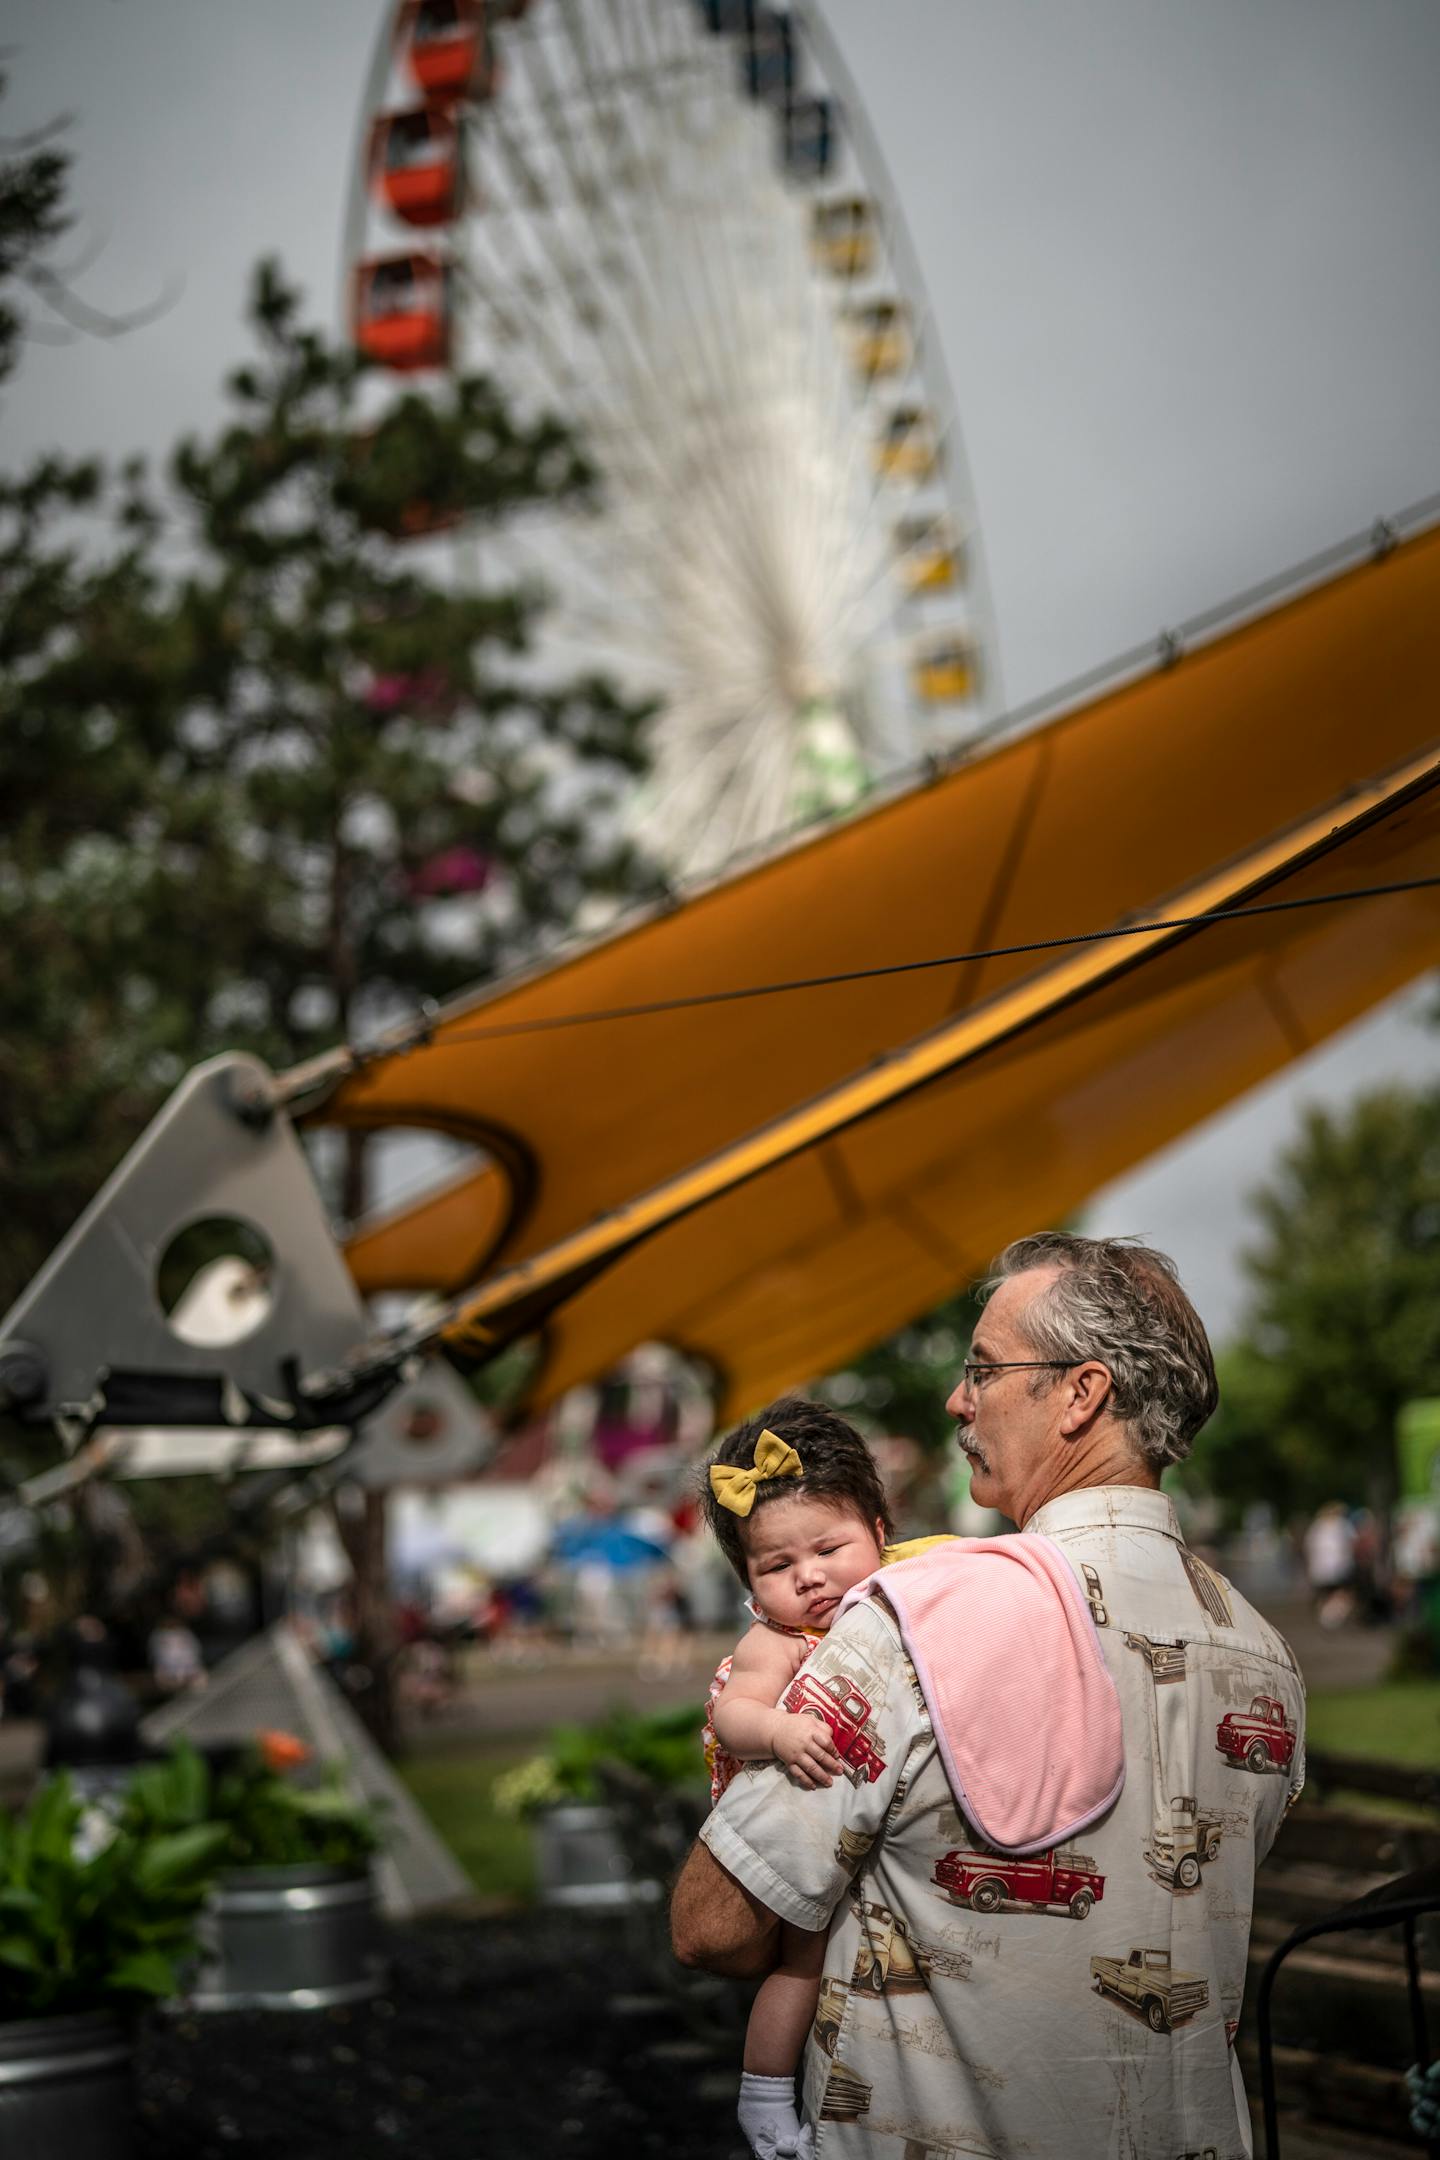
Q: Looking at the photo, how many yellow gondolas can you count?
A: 5